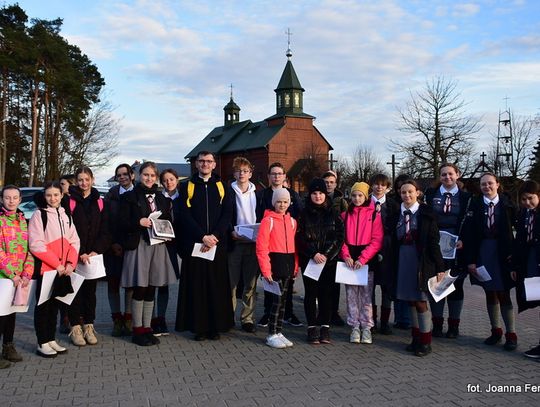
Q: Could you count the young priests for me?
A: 1